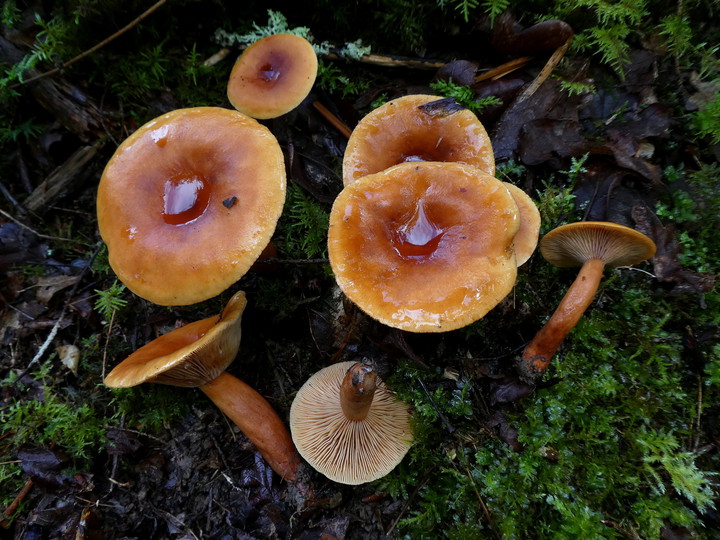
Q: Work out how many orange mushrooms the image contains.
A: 8